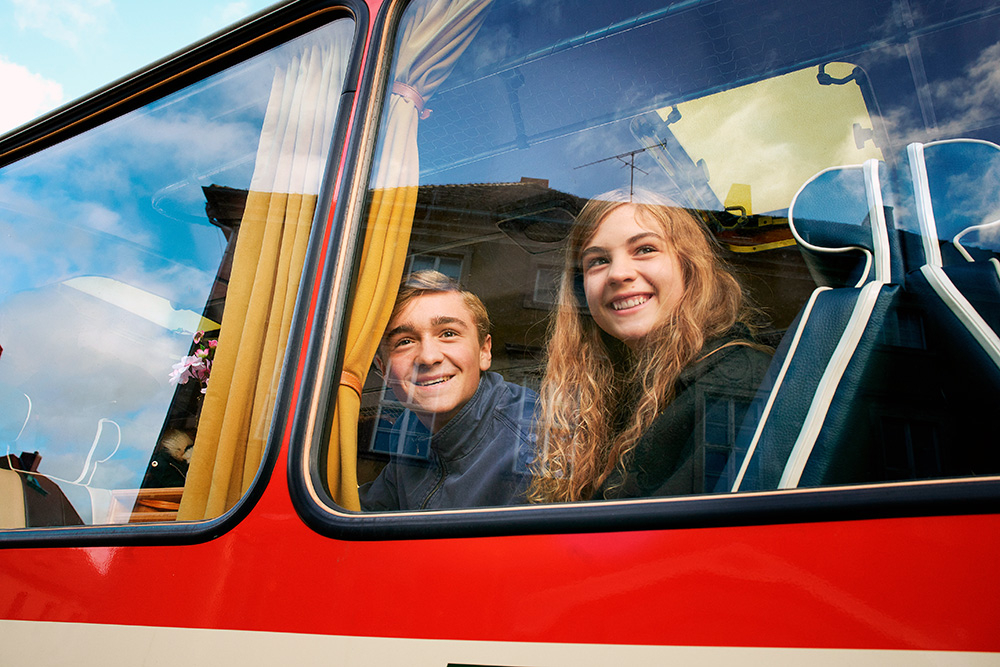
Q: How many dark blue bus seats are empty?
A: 2